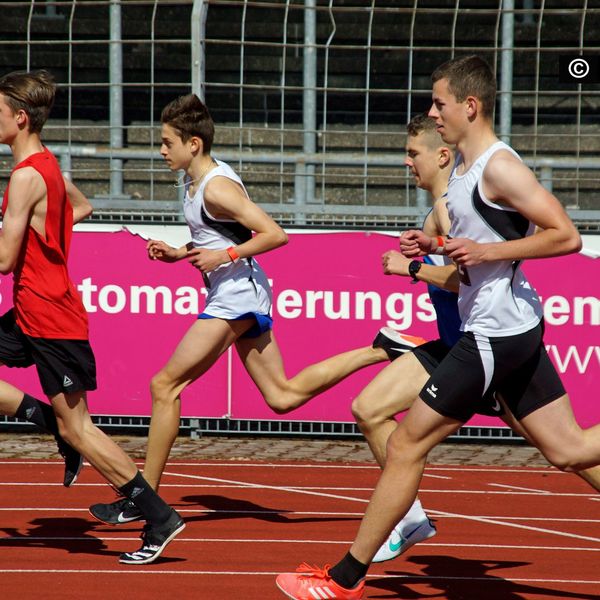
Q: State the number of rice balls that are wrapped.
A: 0